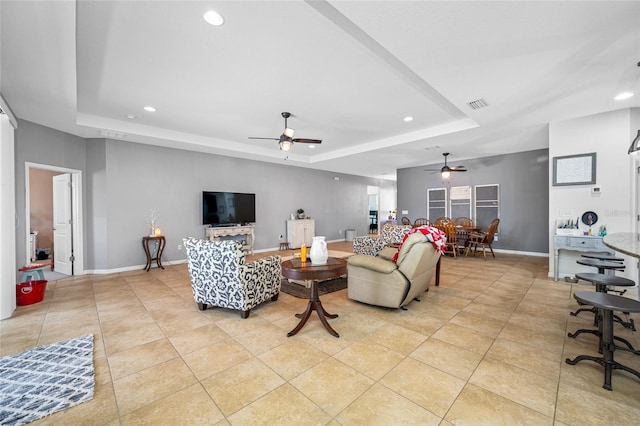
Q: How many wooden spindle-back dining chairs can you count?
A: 5